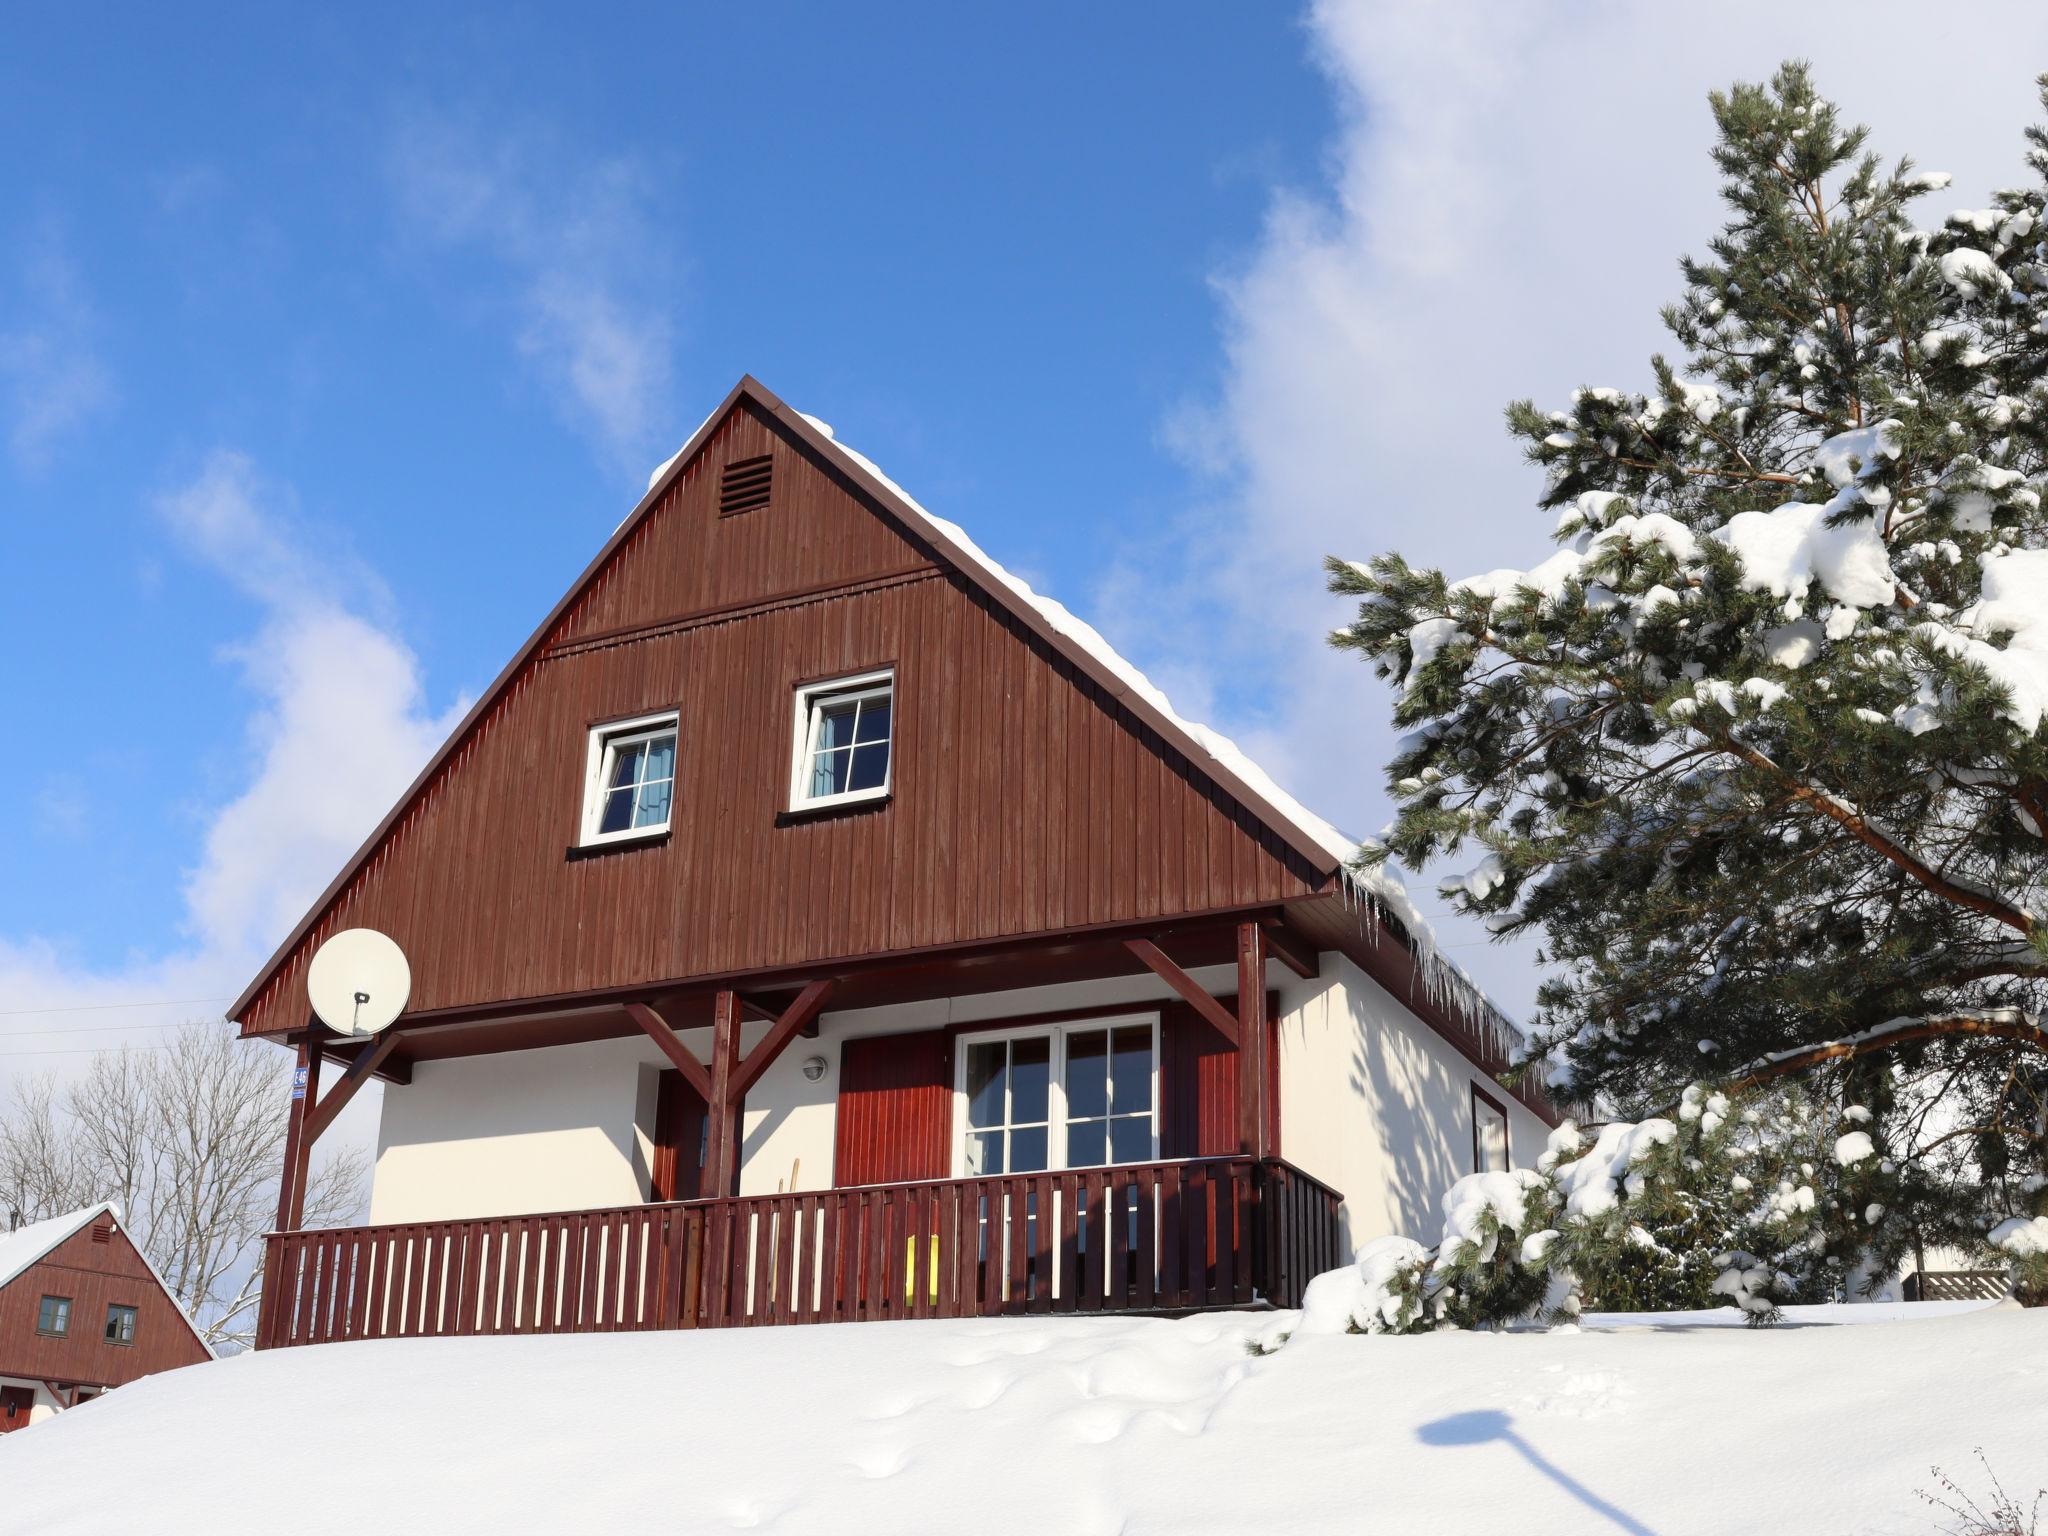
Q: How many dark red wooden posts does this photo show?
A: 3